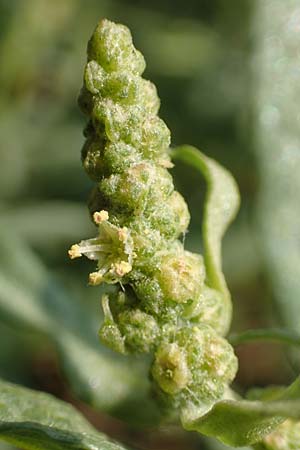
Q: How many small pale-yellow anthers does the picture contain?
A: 5